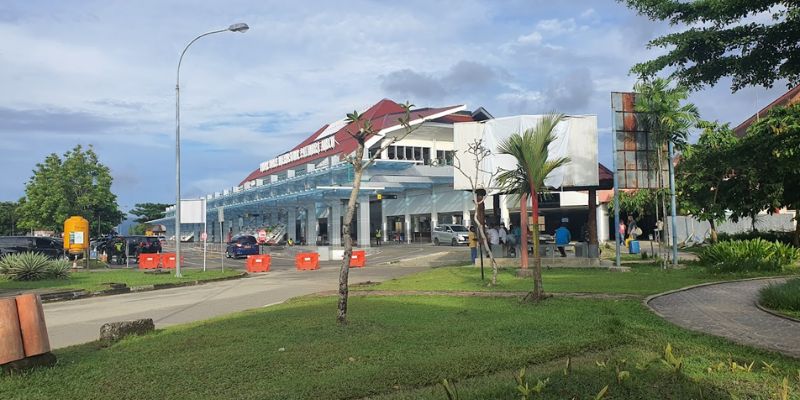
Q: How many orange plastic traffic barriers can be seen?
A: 5